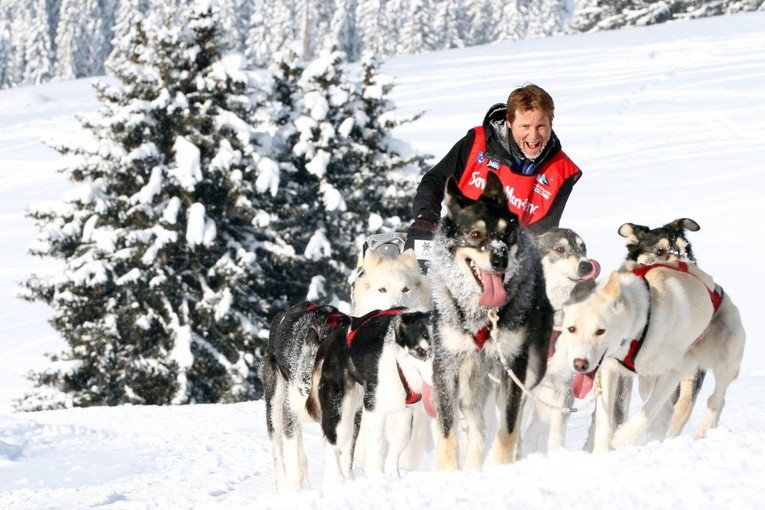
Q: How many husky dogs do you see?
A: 7